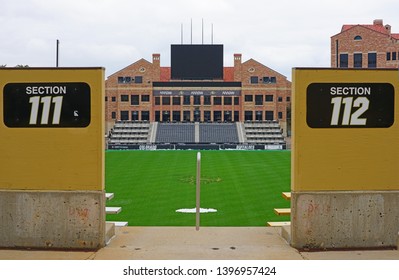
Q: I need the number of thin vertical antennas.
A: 4